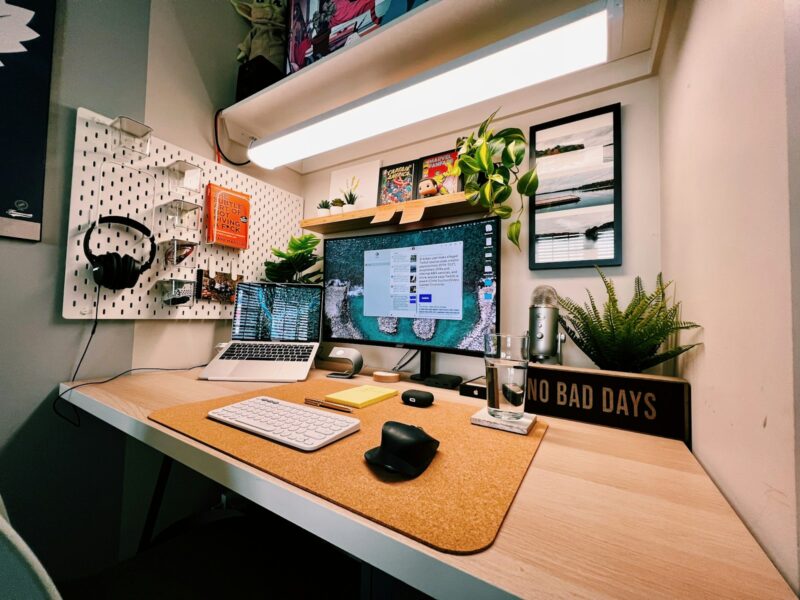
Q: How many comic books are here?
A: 2